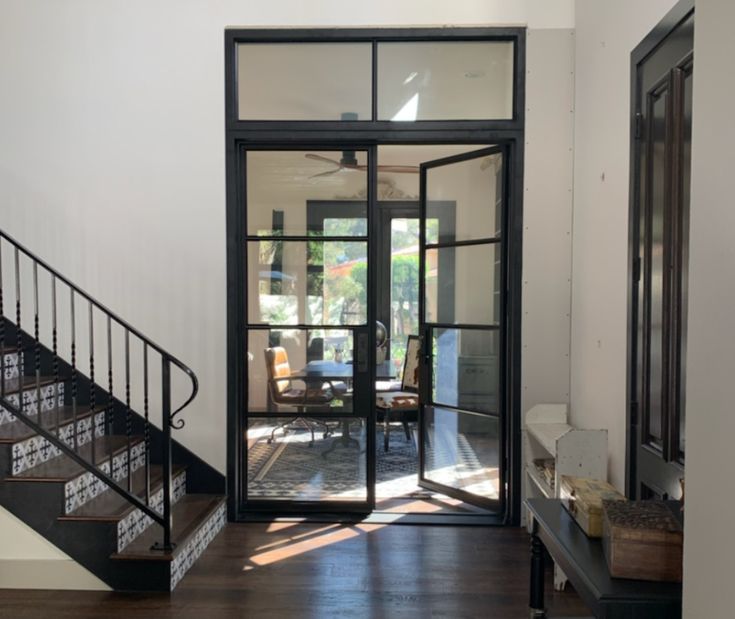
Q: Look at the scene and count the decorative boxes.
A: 2